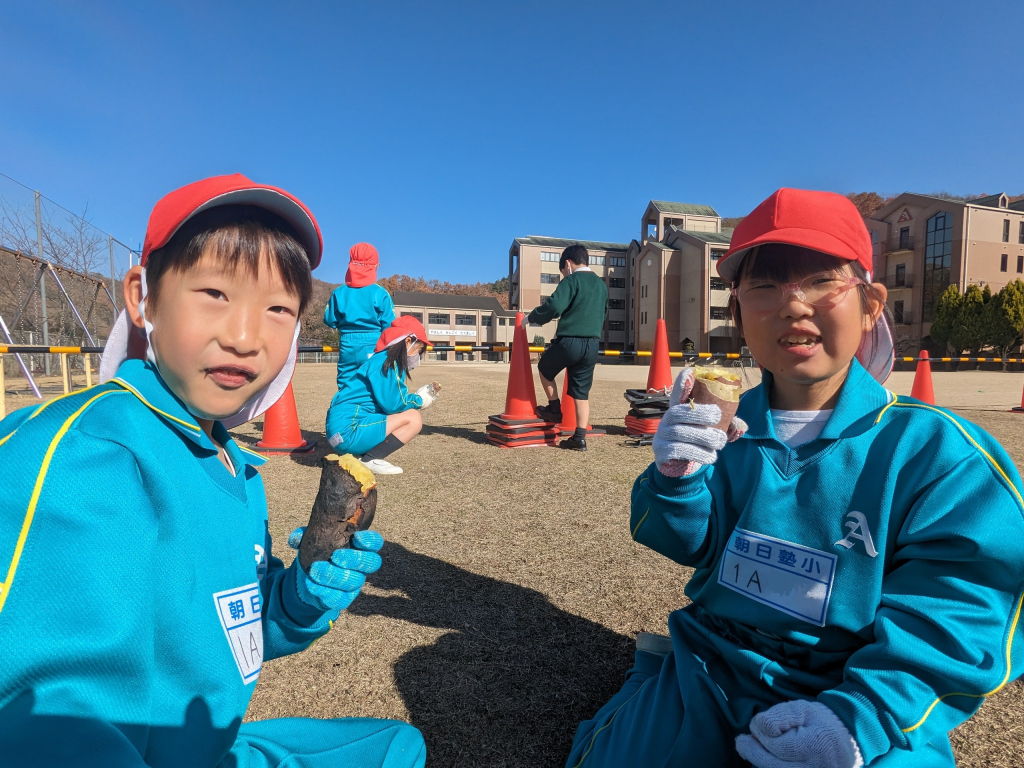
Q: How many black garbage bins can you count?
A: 0